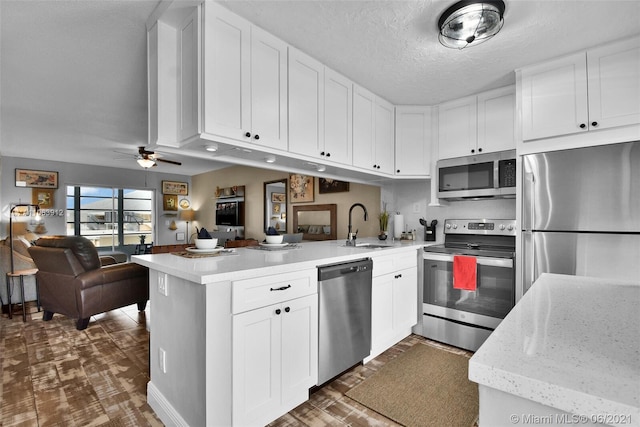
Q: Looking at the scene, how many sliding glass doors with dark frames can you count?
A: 1